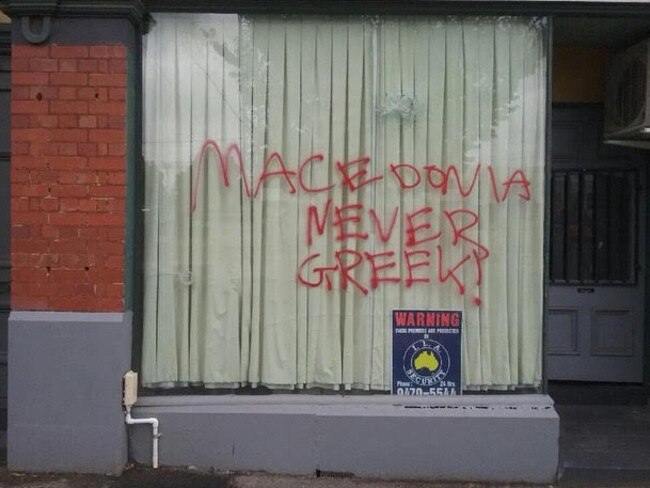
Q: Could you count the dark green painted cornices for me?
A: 1